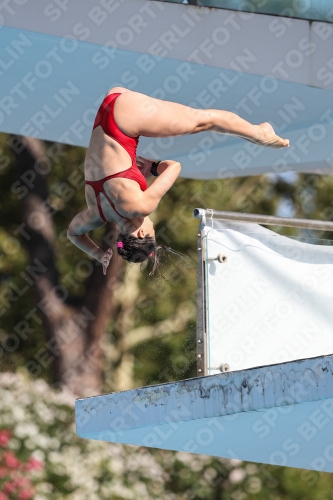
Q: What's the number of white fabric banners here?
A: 1